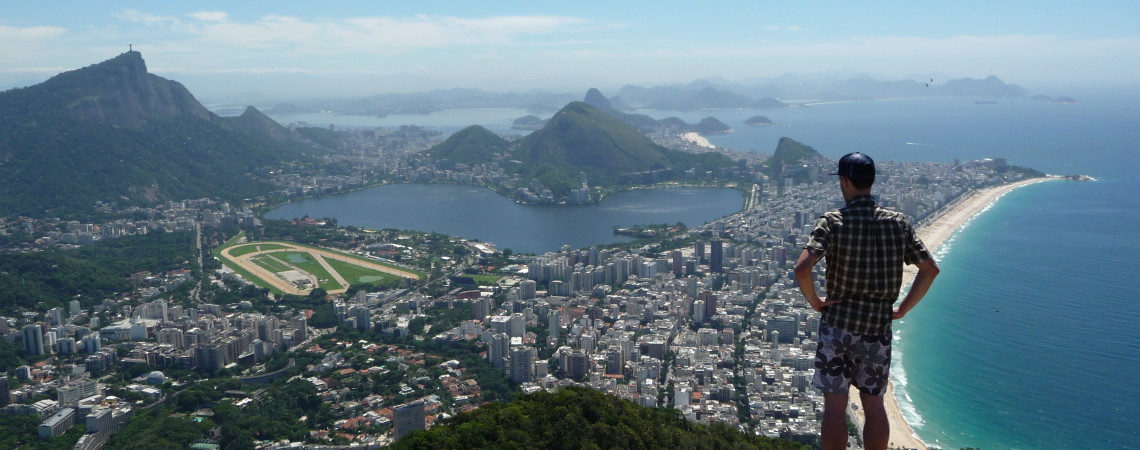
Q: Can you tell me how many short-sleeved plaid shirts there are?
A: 1